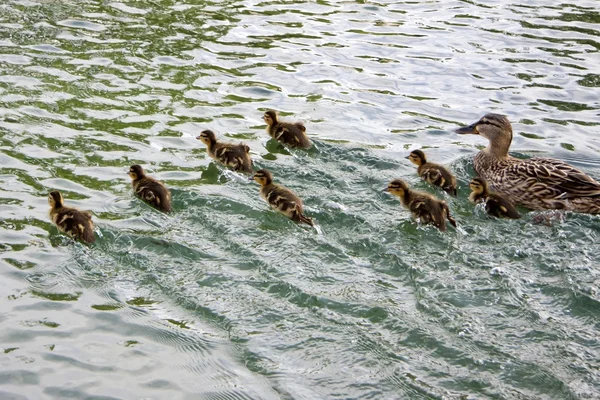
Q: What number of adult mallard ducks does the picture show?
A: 1